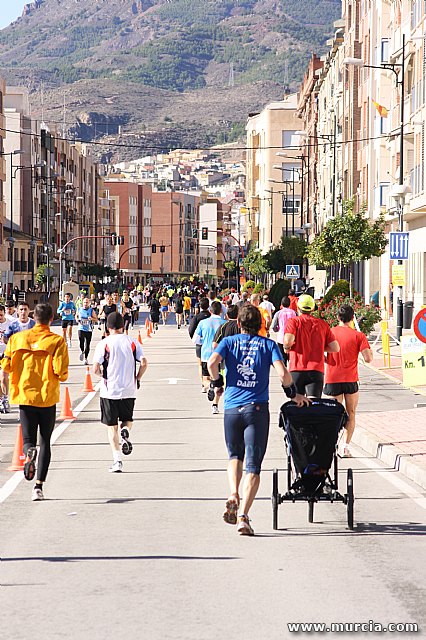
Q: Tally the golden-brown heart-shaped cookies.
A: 0